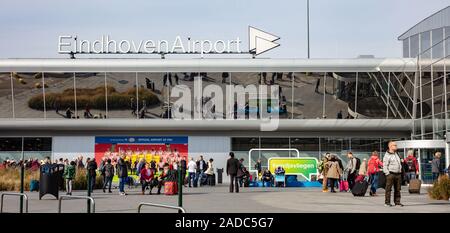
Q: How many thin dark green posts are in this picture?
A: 3